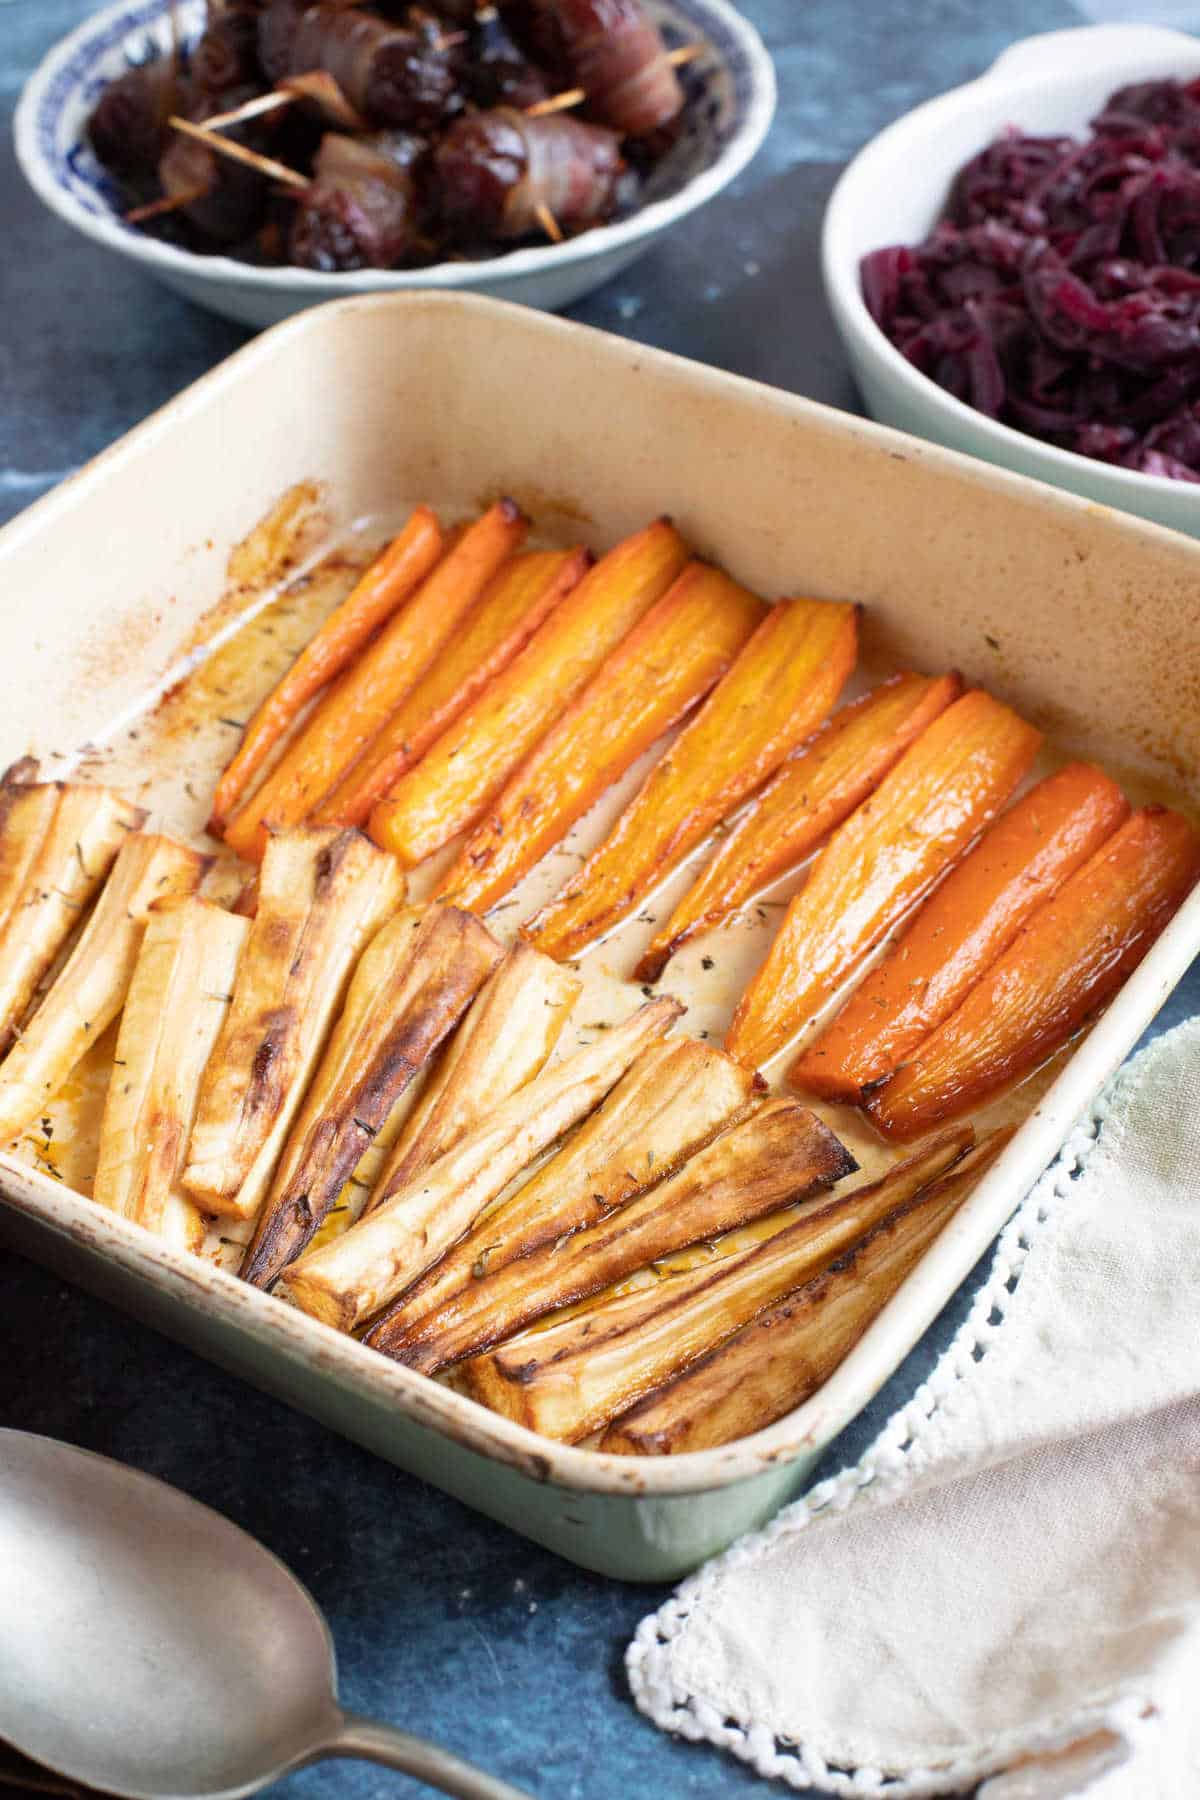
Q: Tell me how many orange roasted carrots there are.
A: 10